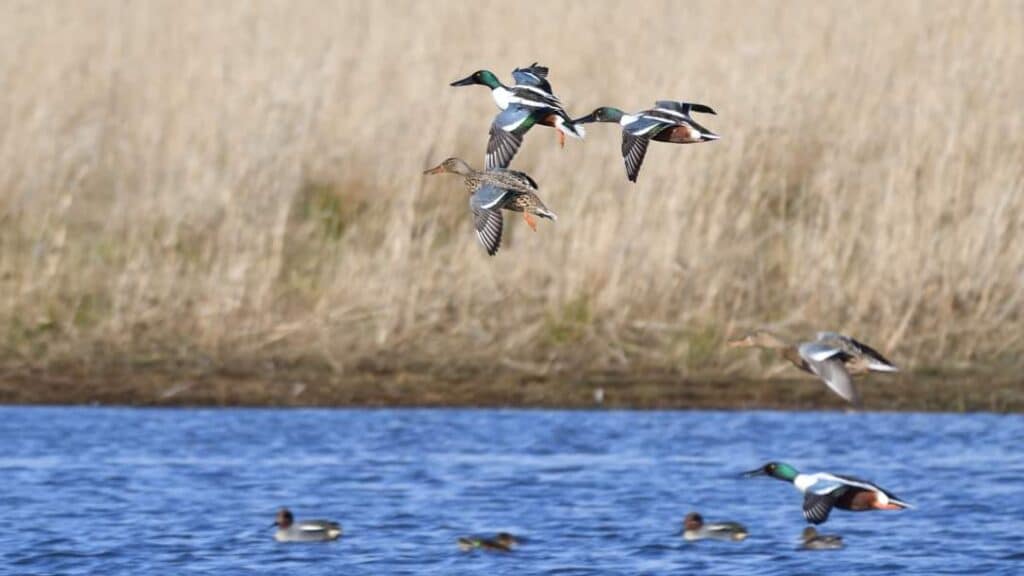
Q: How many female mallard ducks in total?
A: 2